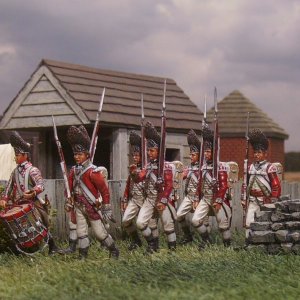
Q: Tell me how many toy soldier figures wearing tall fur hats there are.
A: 7